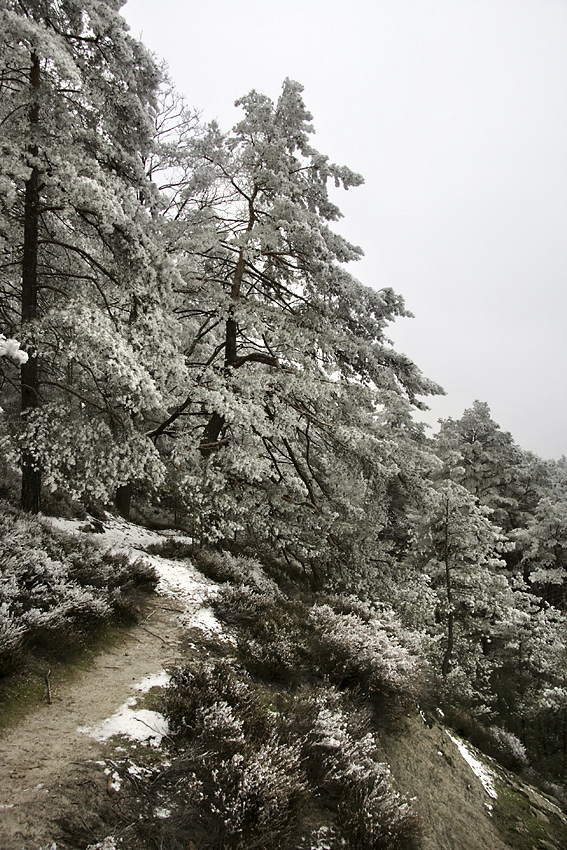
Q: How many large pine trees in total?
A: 2